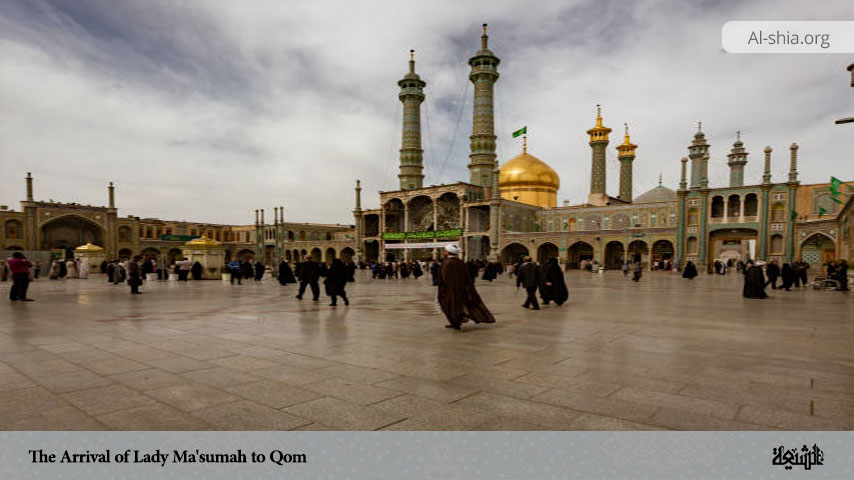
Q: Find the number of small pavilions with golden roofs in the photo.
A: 2